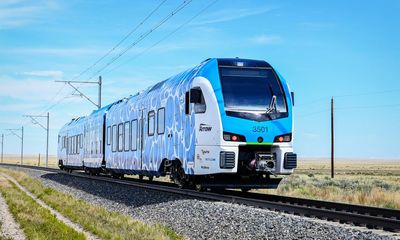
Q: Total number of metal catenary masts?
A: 4